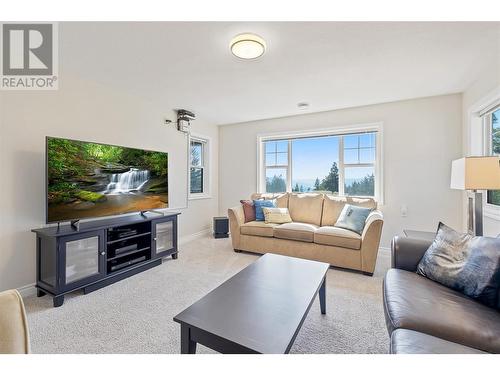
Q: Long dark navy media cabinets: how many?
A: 1